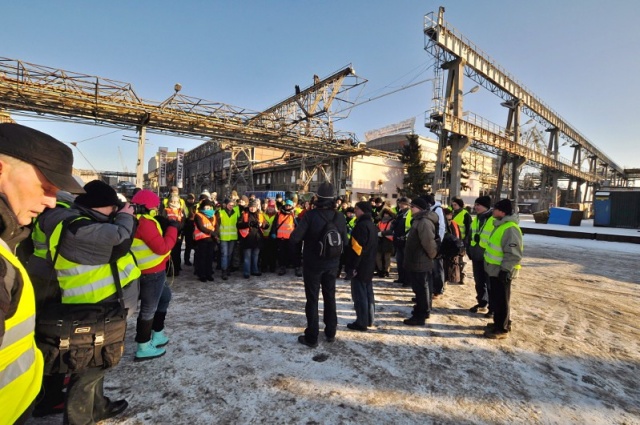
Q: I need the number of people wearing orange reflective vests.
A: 6